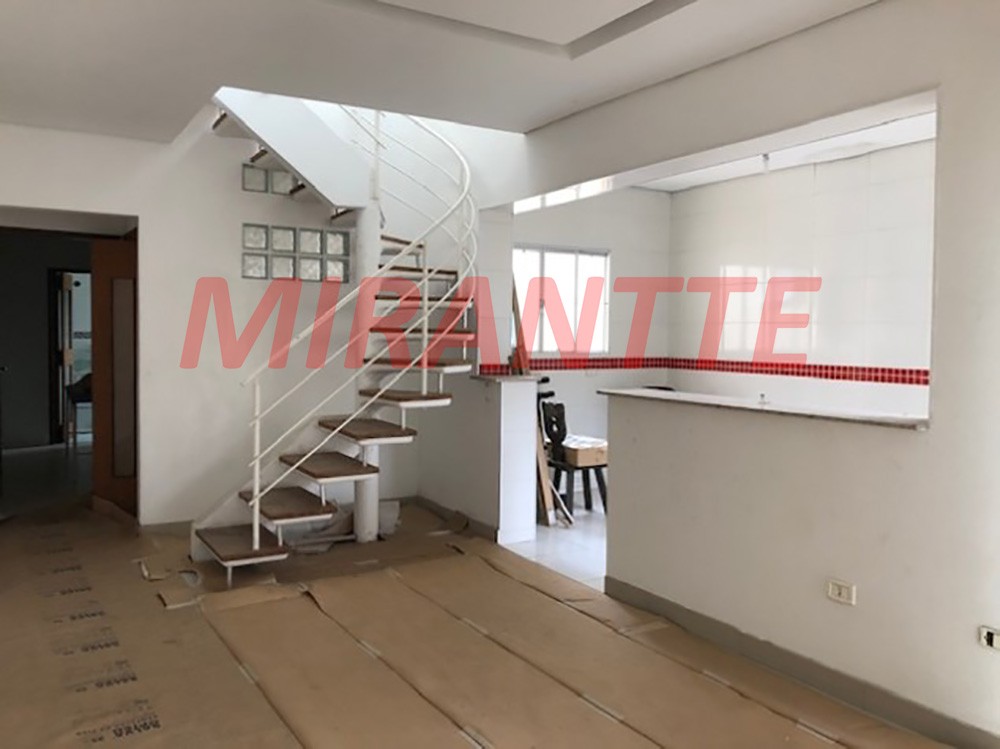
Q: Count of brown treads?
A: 14